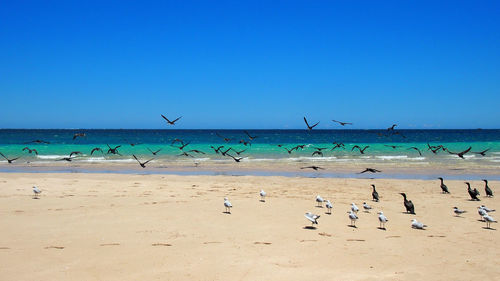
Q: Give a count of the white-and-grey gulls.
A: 15